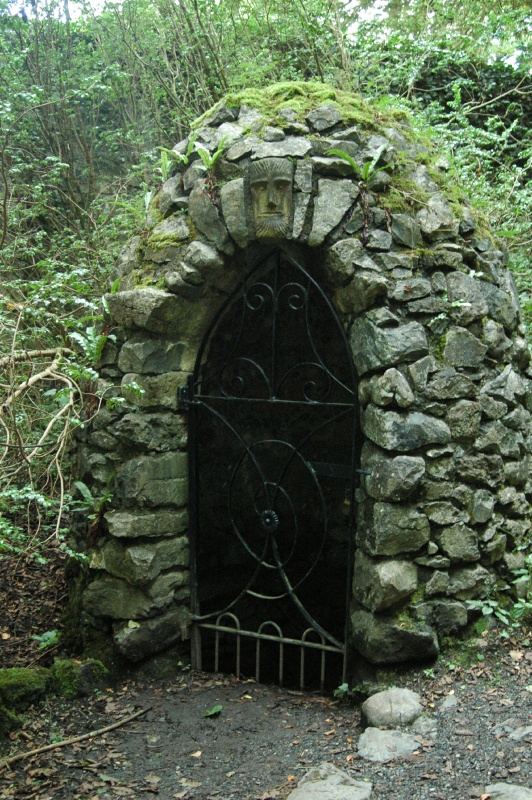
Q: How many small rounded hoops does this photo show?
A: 3